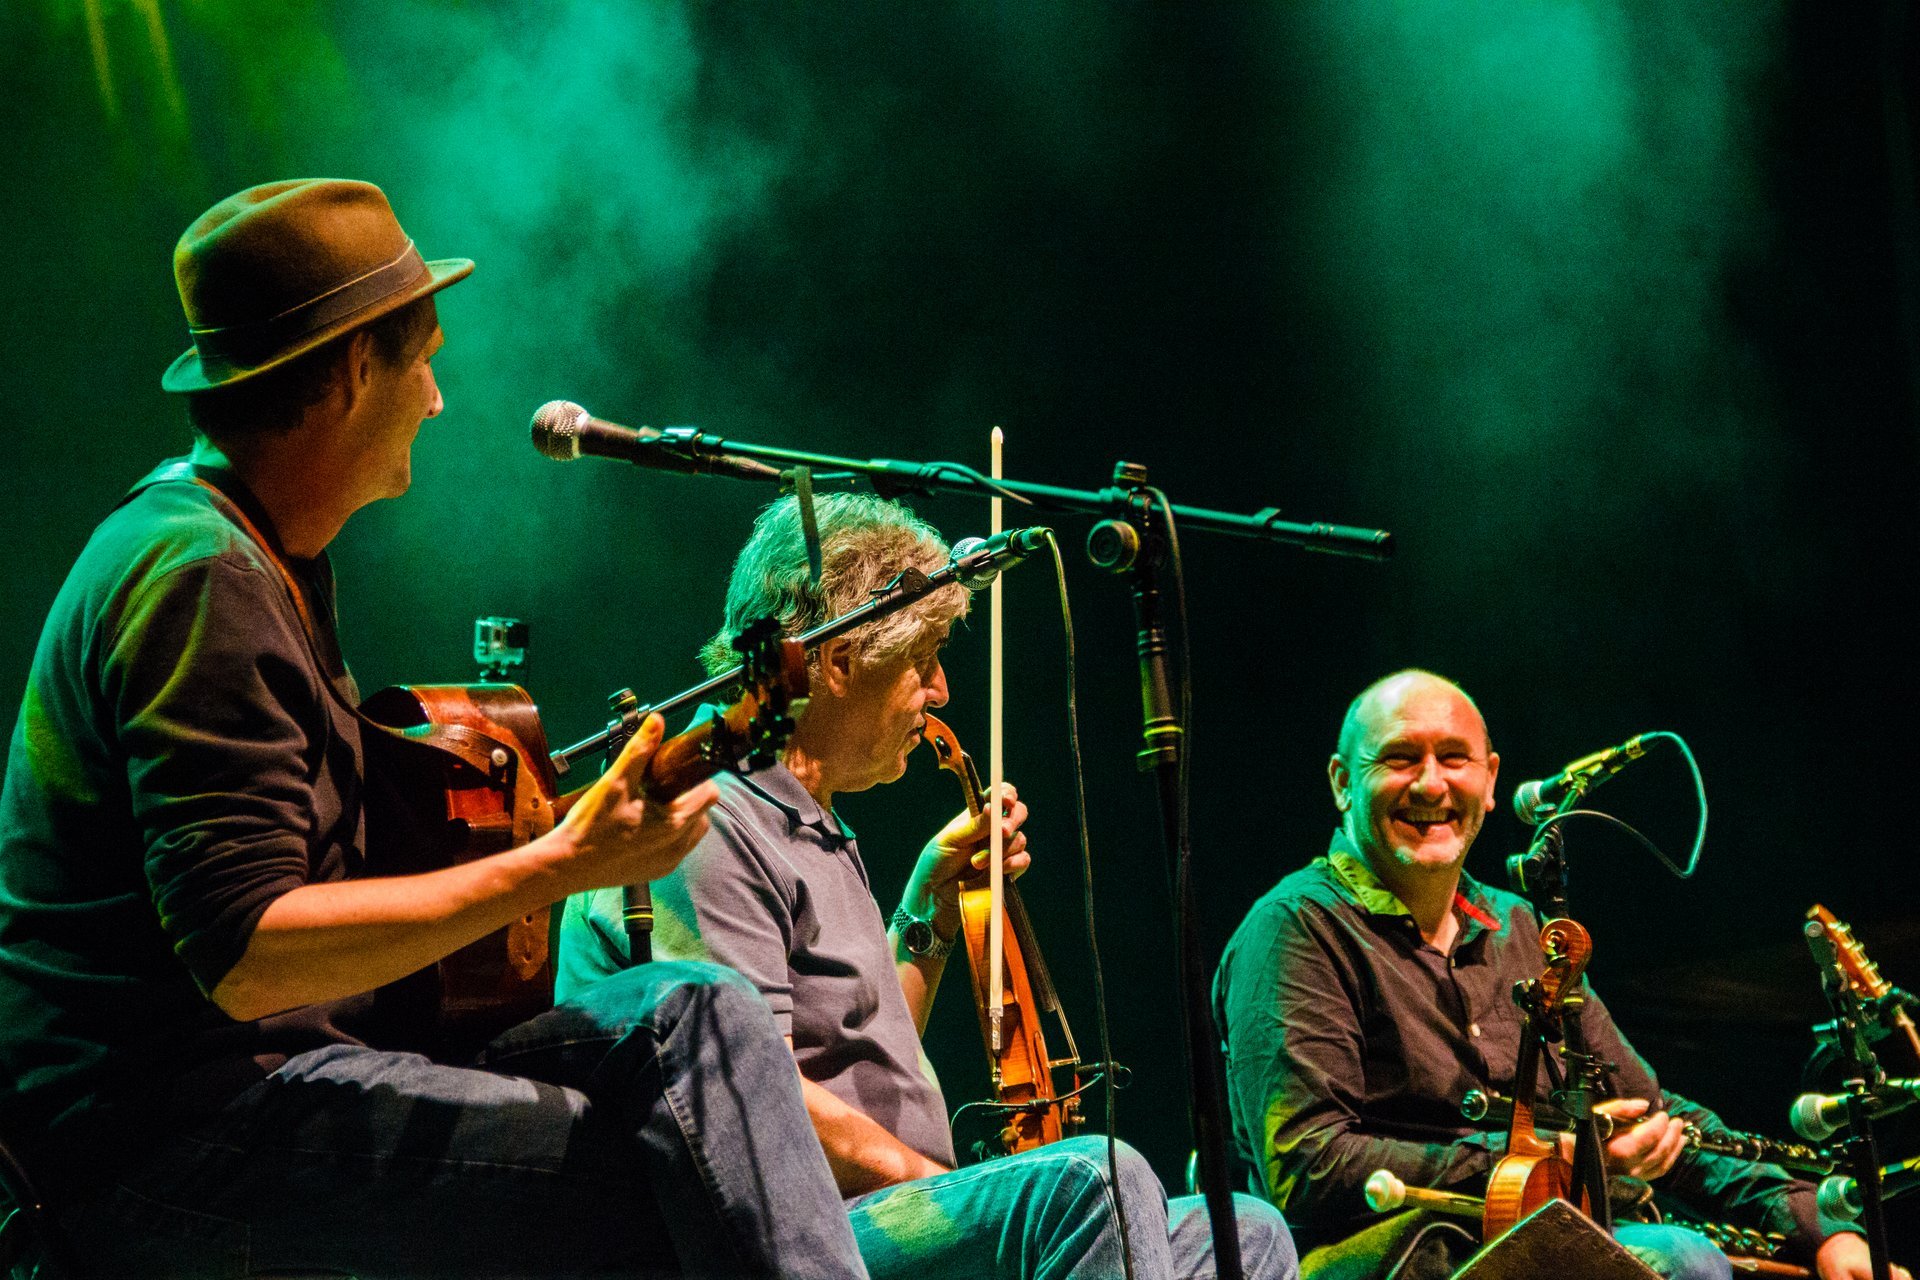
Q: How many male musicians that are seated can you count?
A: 3